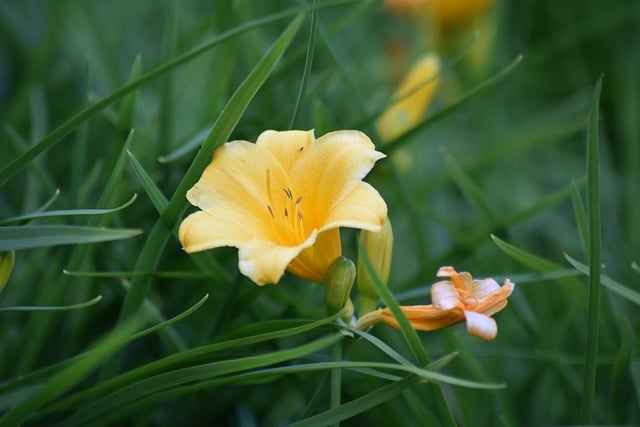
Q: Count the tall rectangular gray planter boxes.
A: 0